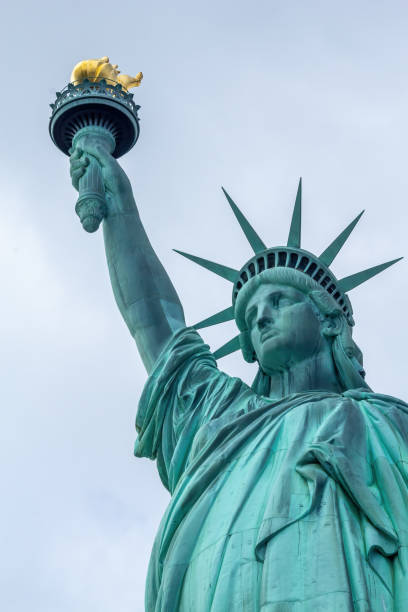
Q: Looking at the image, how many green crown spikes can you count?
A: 7